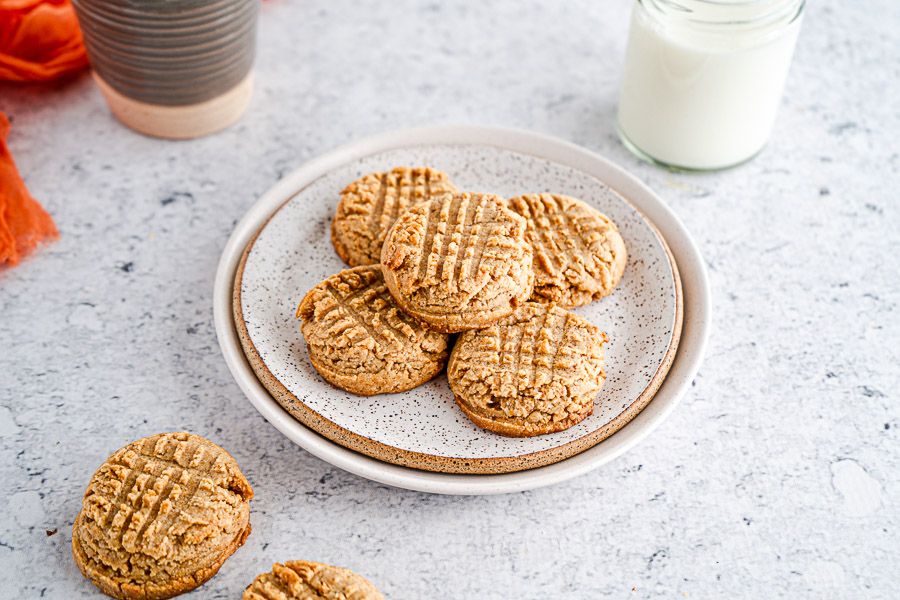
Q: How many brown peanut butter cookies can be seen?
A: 7